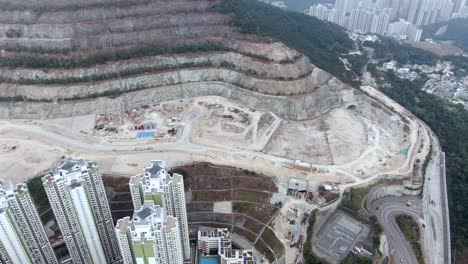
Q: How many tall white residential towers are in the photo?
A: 4